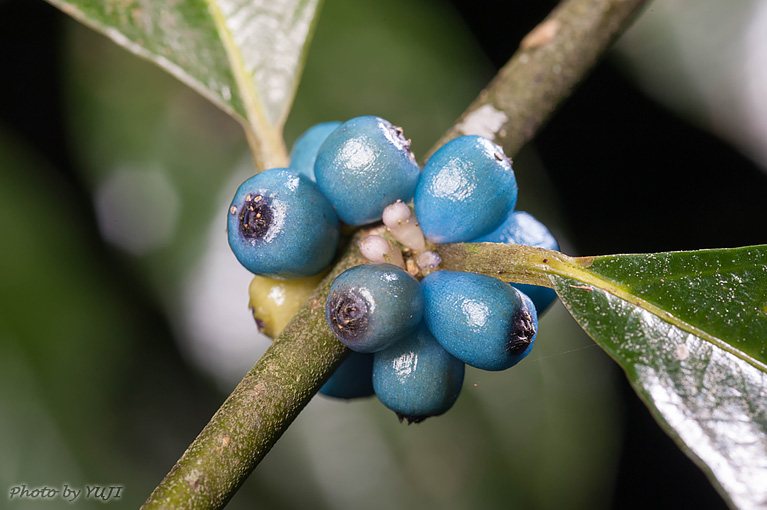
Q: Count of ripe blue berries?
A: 9